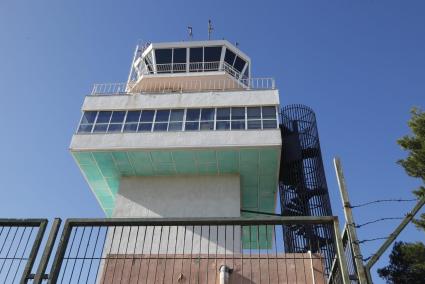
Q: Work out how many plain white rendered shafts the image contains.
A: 1